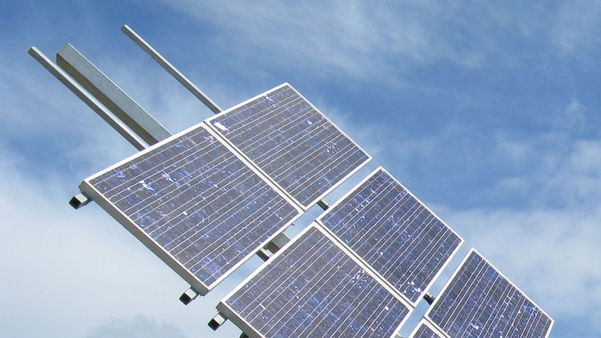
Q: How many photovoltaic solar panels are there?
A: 6